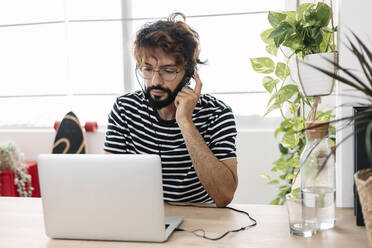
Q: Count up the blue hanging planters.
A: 0